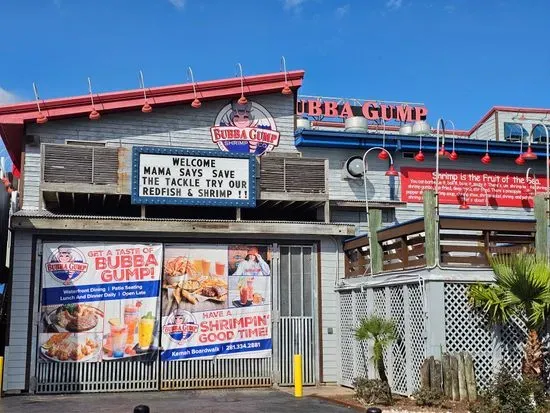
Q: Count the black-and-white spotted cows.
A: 0